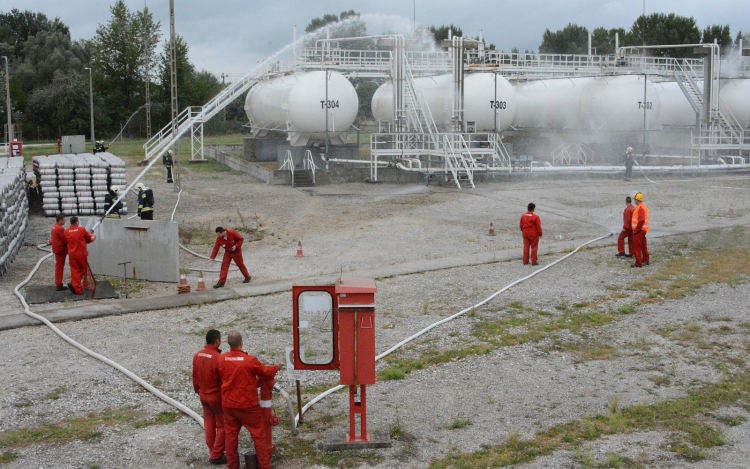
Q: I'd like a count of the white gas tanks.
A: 4